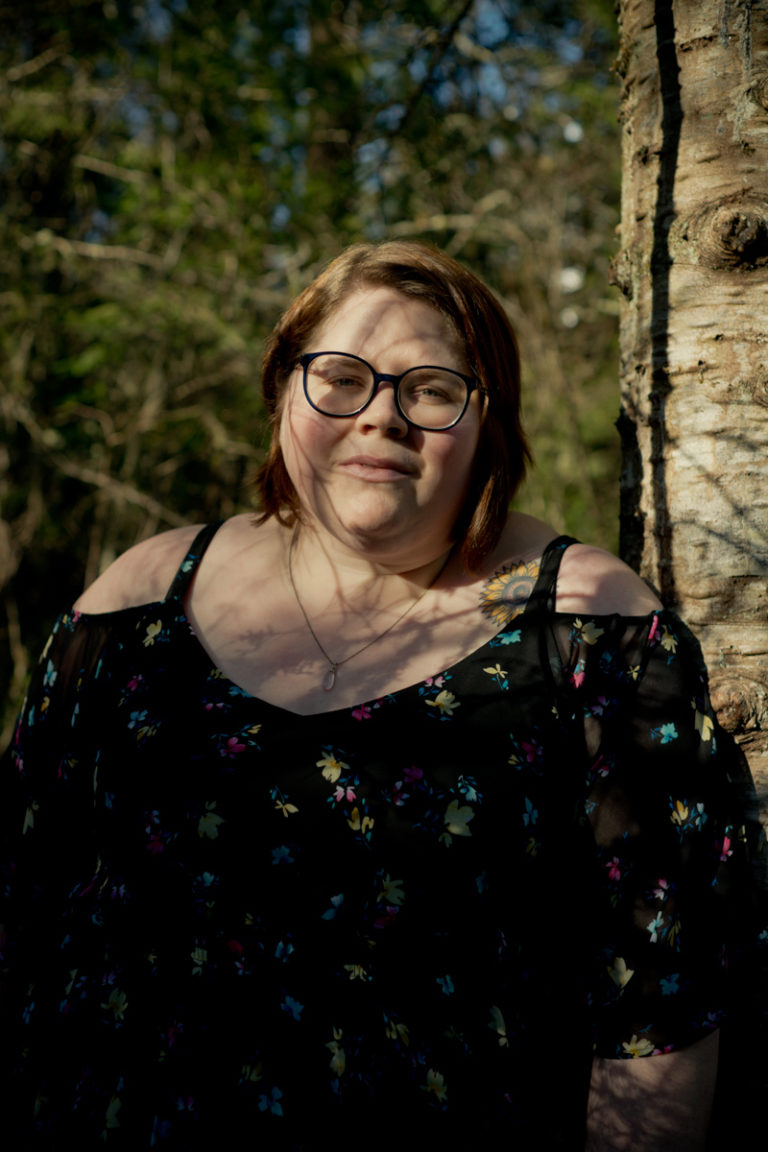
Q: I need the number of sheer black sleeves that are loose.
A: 2